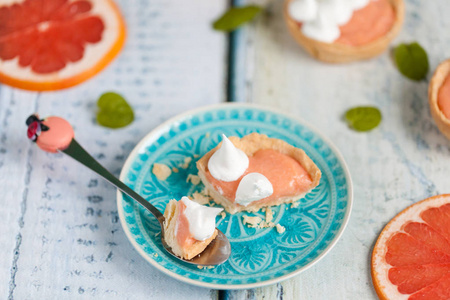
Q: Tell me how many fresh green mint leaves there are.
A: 4